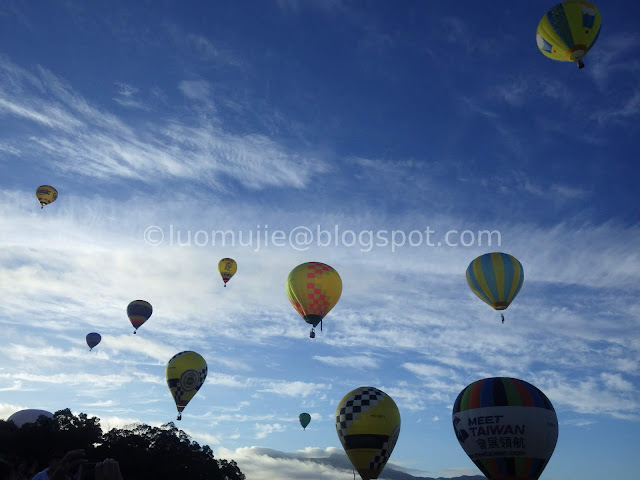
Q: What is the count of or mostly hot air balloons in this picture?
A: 11